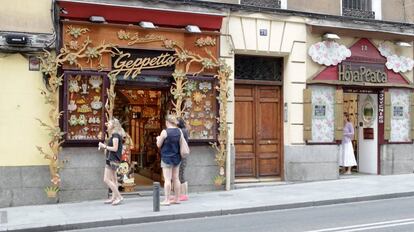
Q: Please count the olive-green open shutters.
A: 4